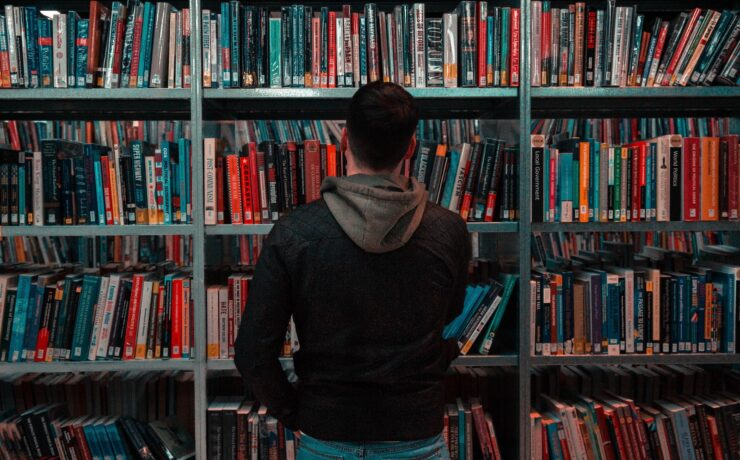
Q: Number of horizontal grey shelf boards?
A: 9